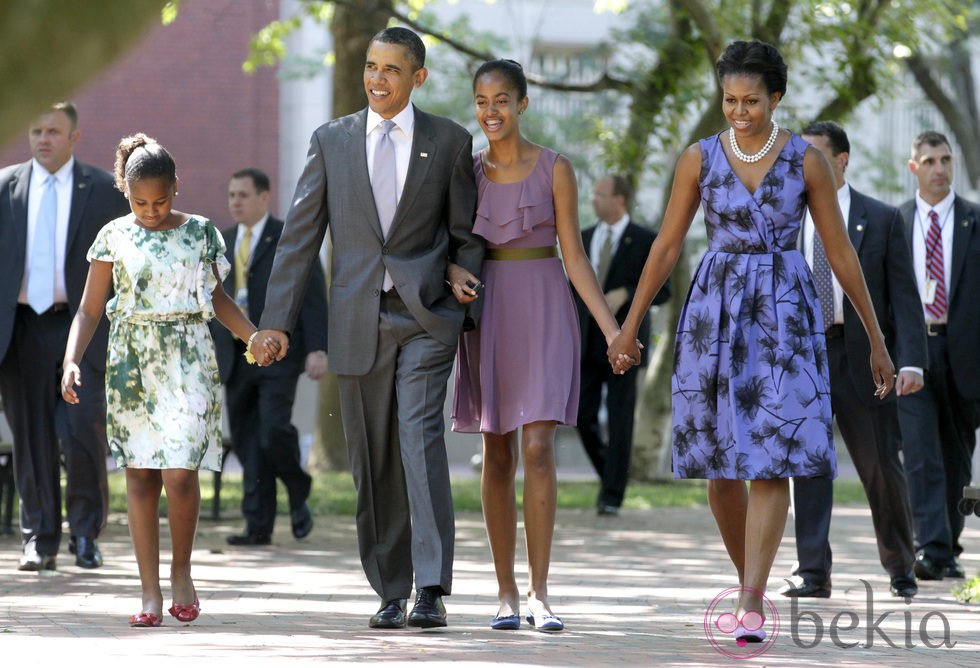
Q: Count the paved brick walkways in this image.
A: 1